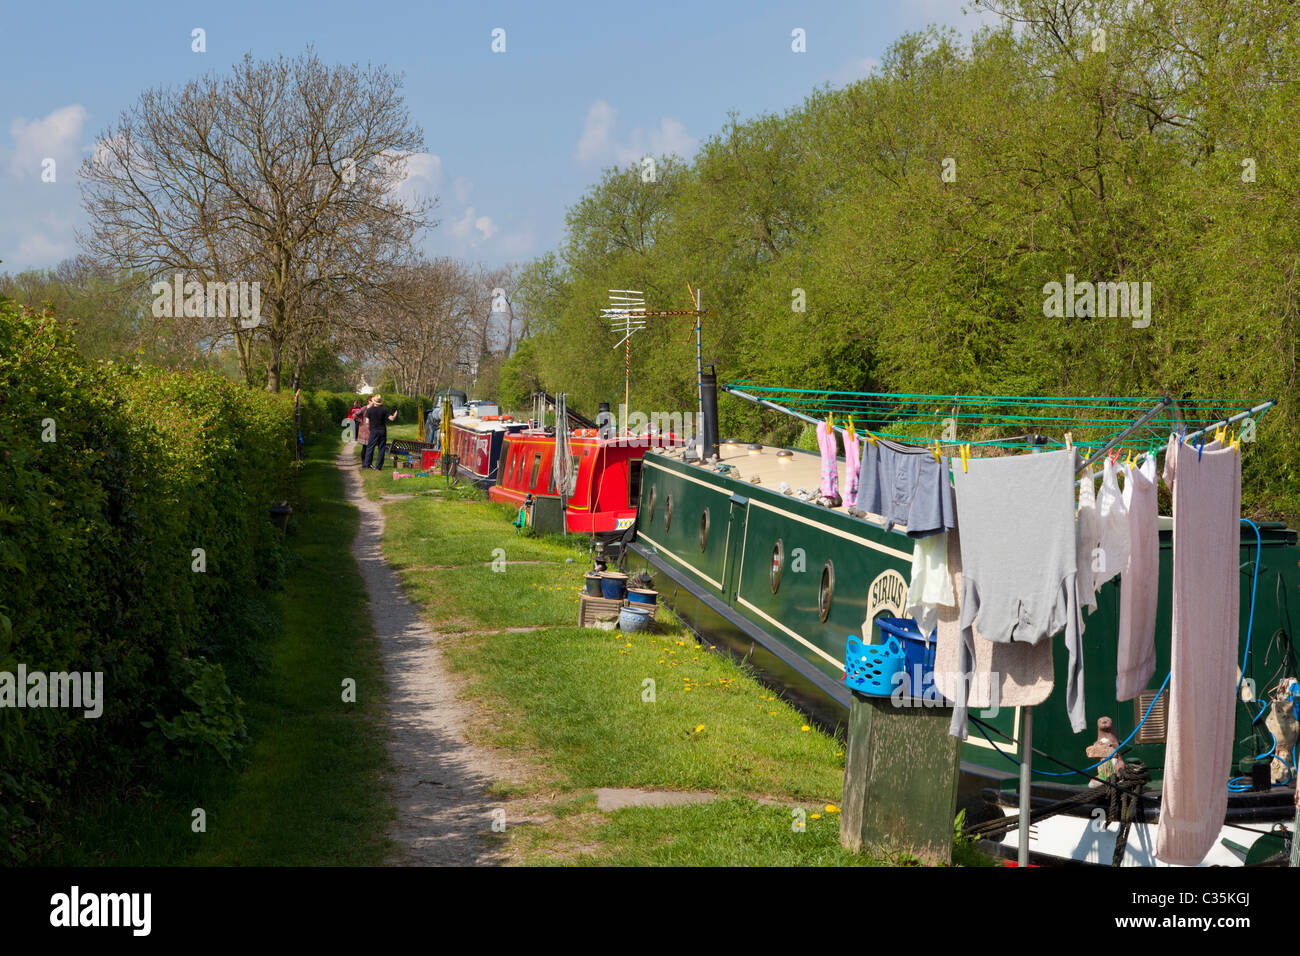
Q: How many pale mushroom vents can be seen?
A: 3